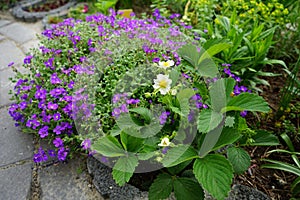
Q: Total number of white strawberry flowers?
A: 3